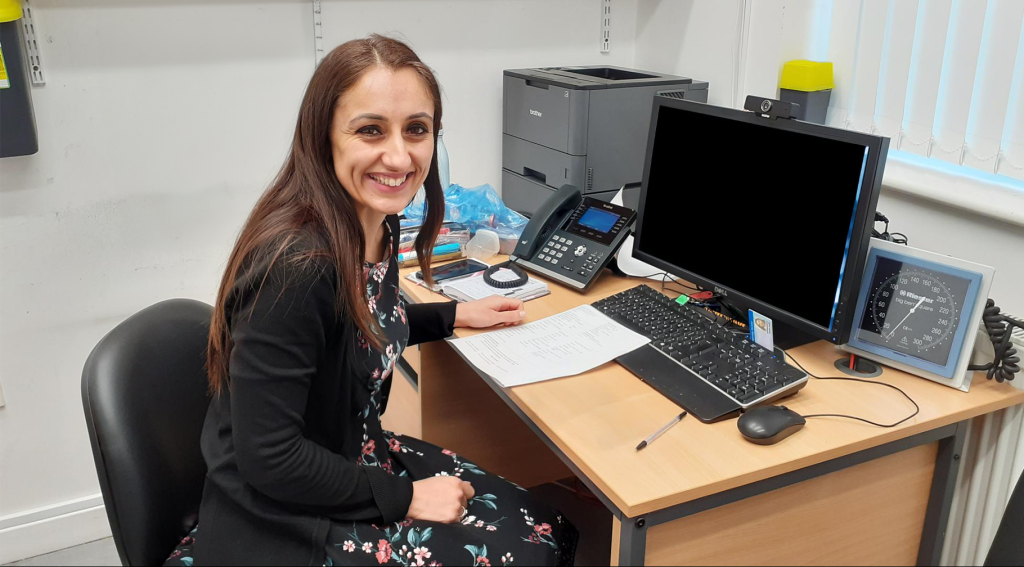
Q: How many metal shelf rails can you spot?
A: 3